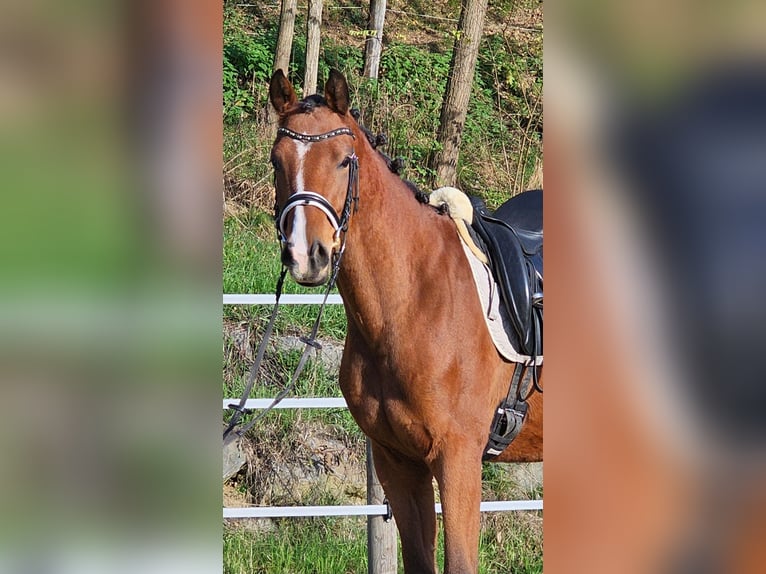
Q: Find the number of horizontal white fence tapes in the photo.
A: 3